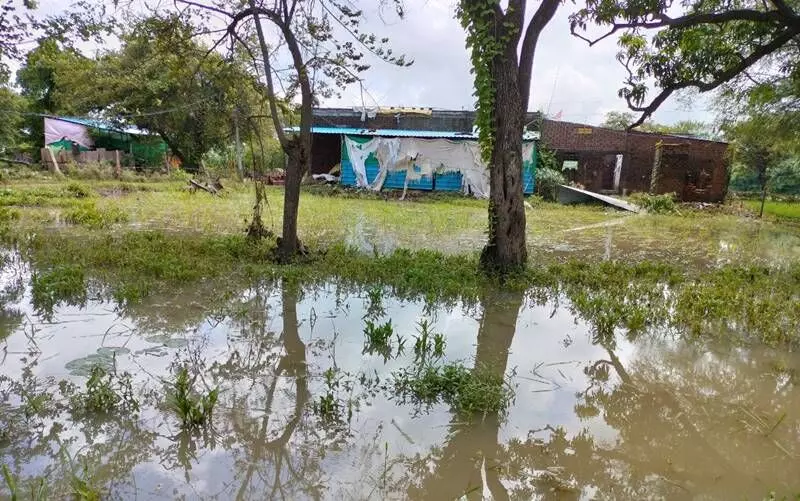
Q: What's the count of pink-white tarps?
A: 1